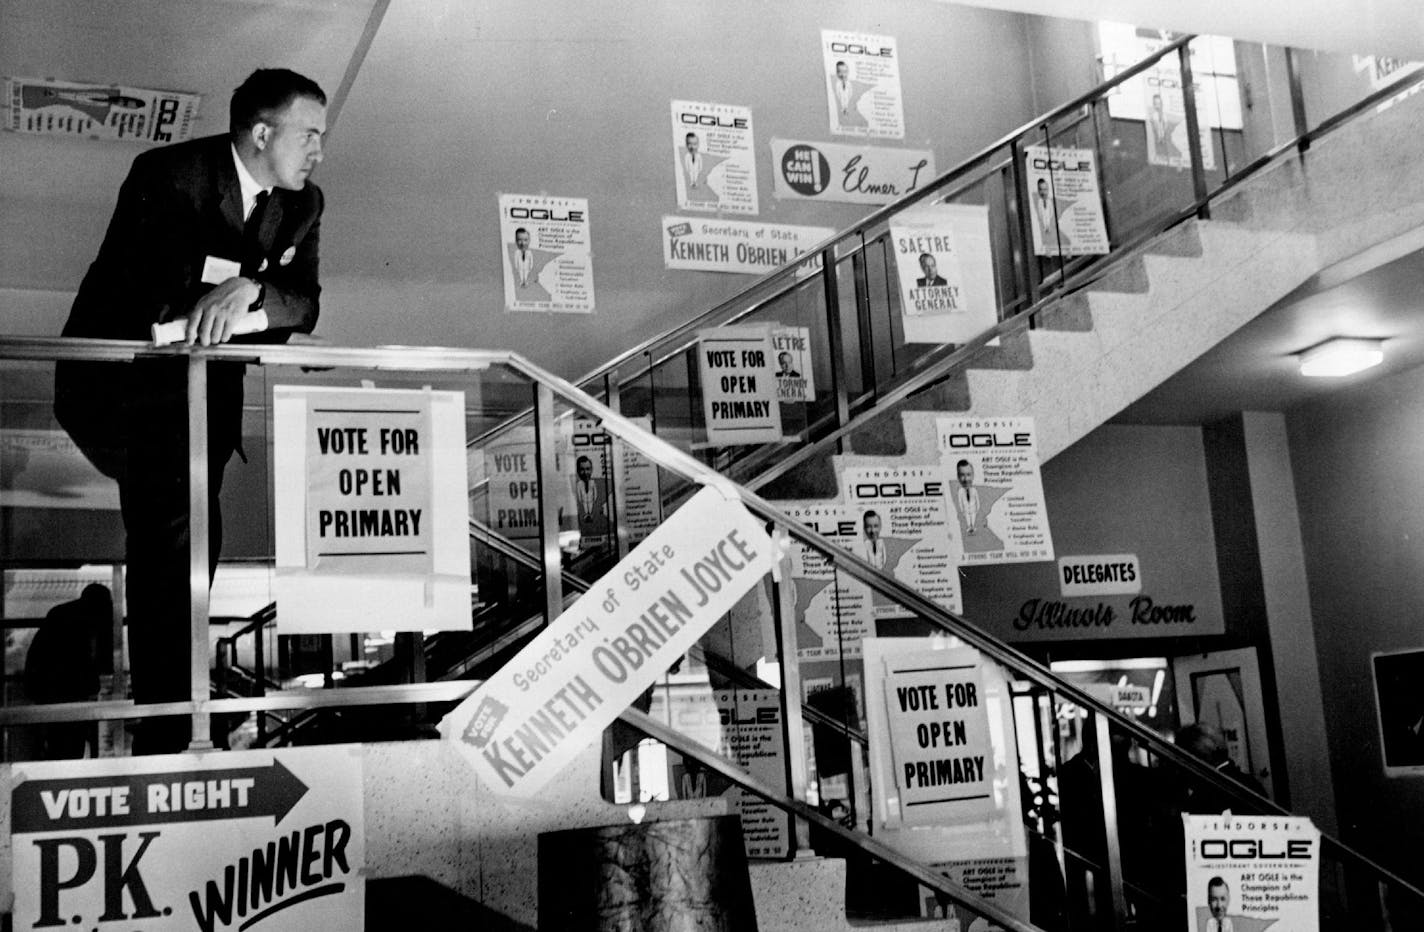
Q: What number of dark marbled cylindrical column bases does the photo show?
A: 1